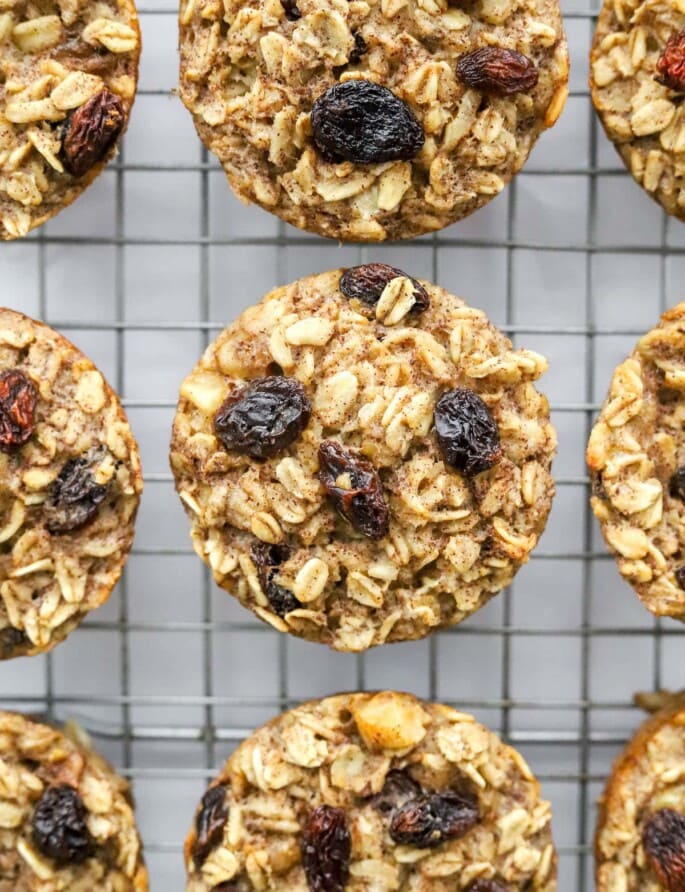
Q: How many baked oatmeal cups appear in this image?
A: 9